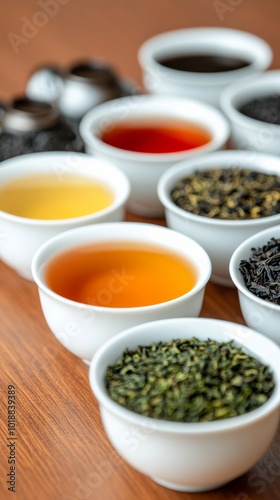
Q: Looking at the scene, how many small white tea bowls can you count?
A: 8